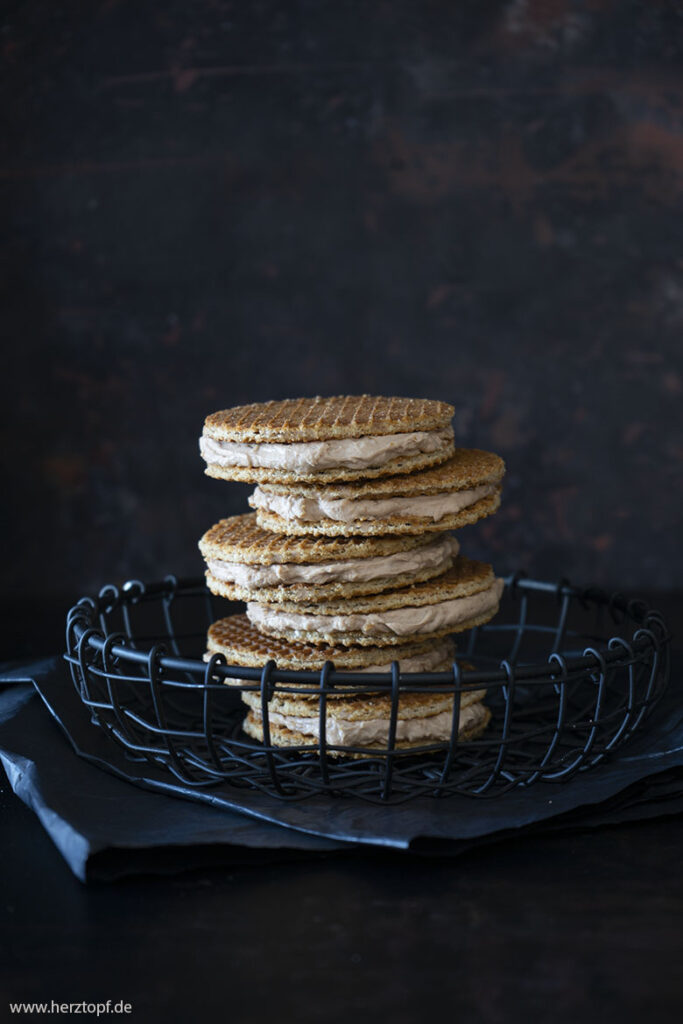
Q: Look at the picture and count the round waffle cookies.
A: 12